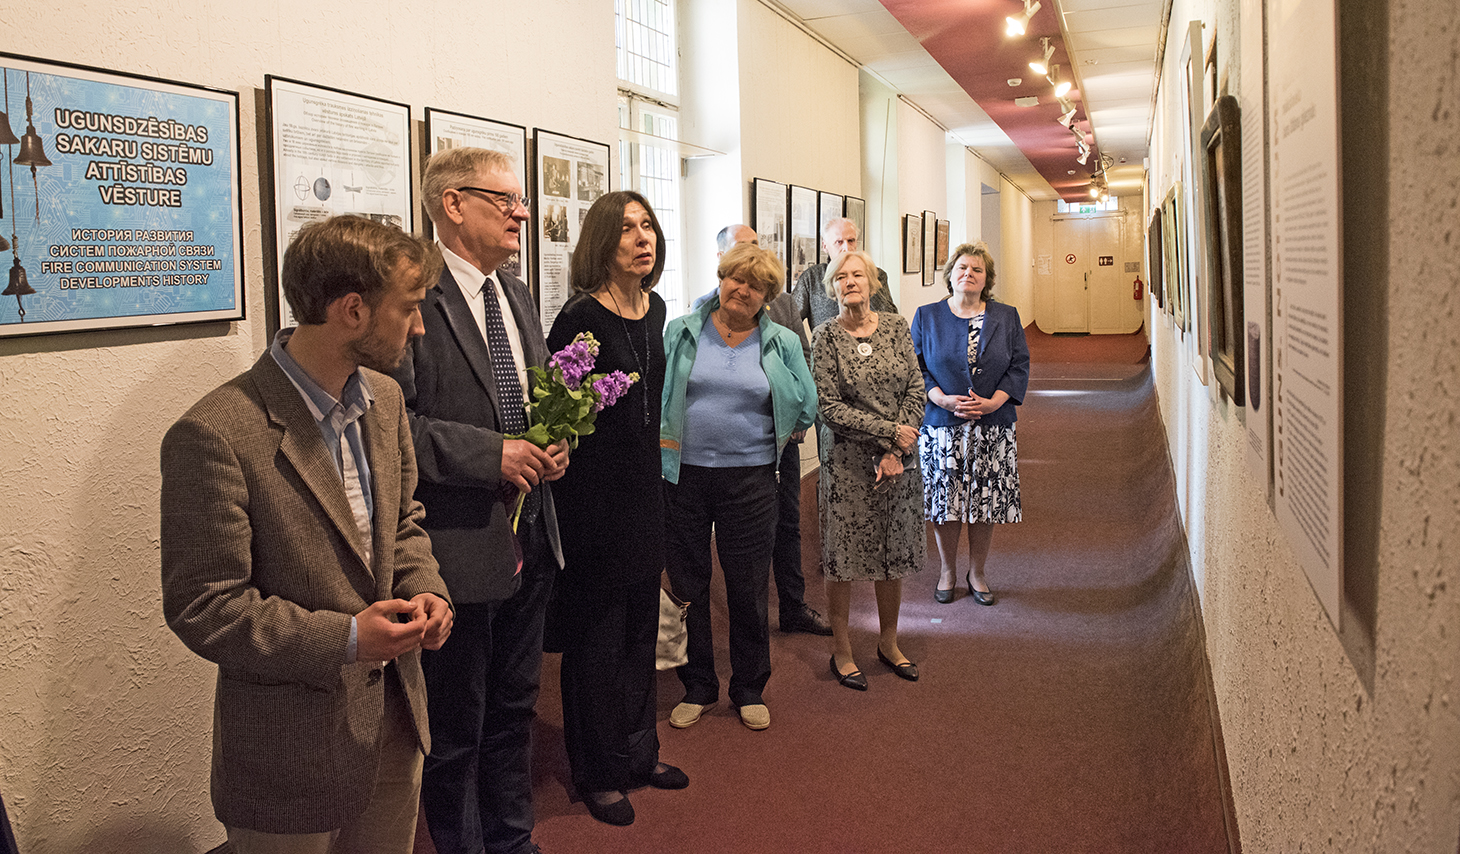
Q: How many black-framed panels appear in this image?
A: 11